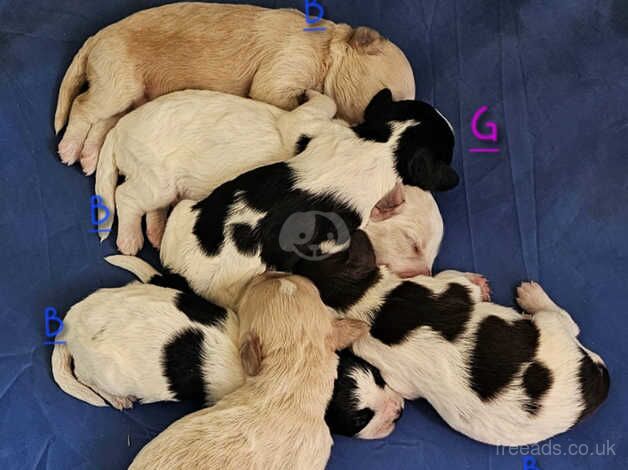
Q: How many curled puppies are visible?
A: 6